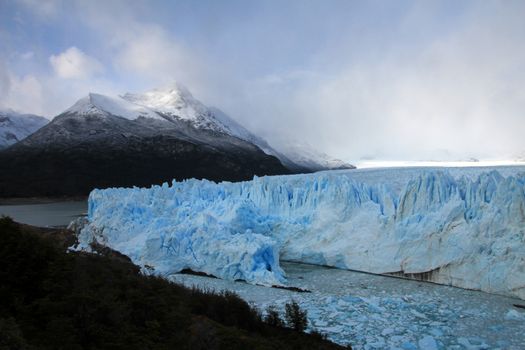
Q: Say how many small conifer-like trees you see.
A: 2